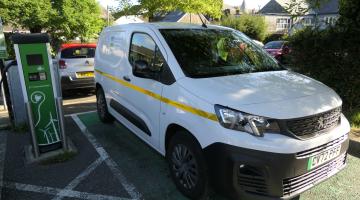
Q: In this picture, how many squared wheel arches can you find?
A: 2